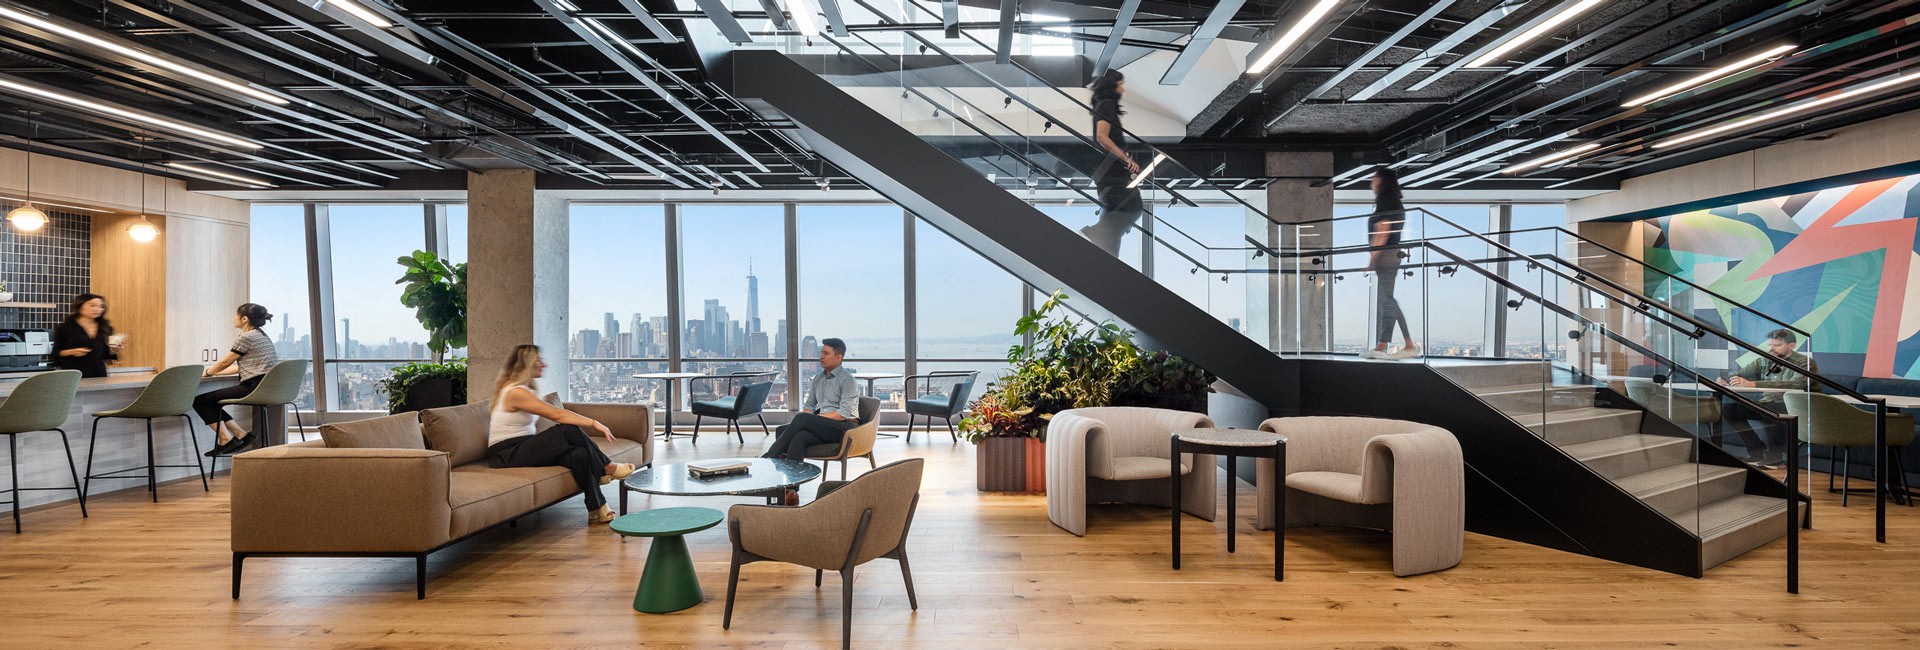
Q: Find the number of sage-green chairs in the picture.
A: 5